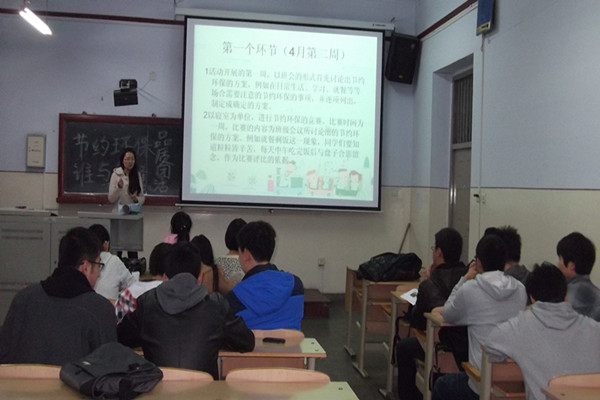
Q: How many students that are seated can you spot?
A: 13